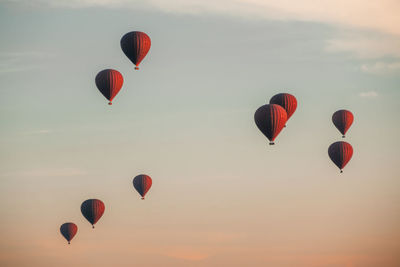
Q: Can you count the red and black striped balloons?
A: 9